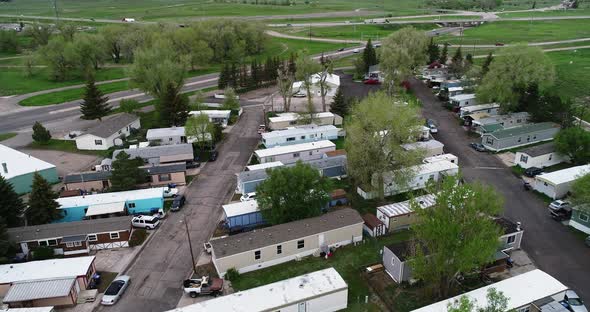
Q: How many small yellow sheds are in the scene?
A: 0